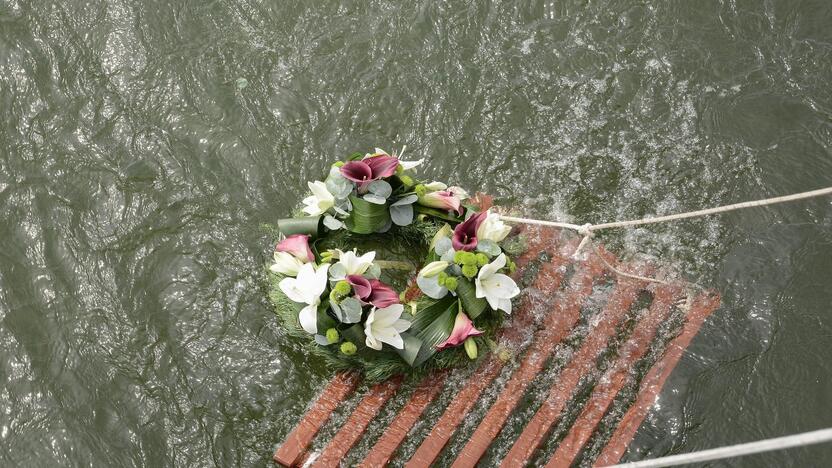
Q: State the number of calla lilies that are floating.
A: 8